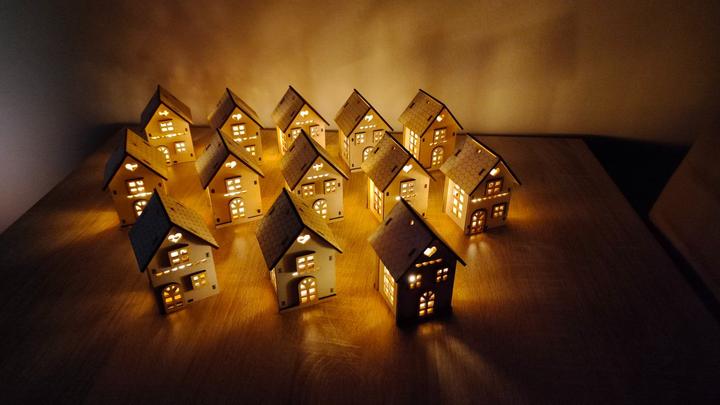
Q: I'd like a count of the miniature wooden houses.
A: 13